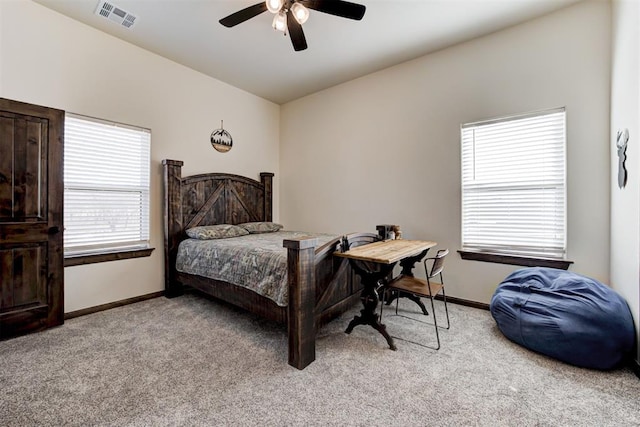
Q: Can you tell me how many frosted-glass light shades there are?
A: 3